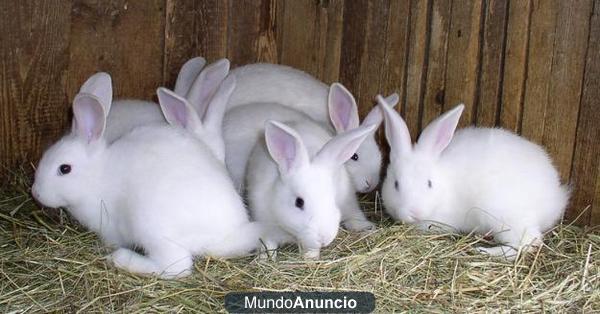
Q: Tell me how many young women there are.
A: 0